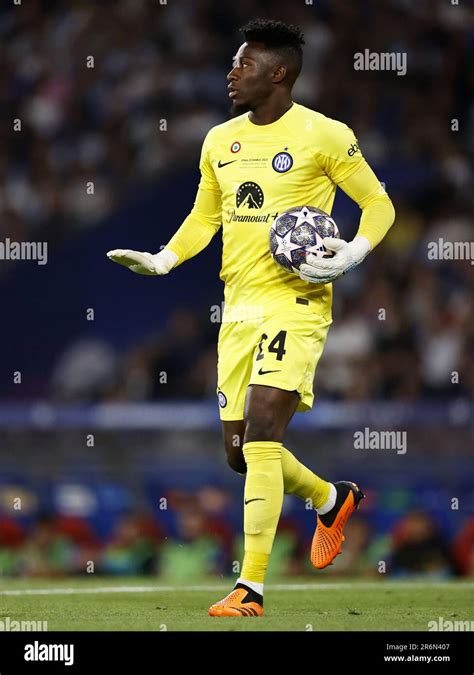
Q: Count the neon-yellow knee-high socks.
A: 2